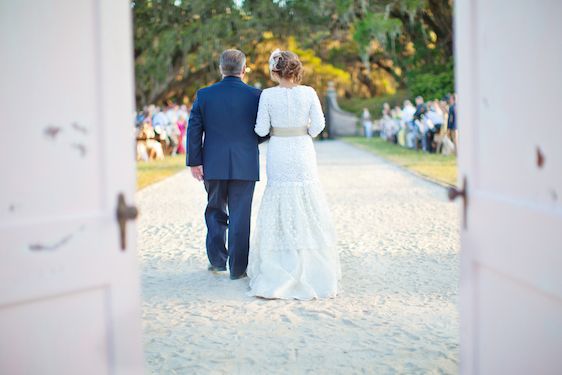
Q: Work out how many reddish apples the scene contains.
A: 0